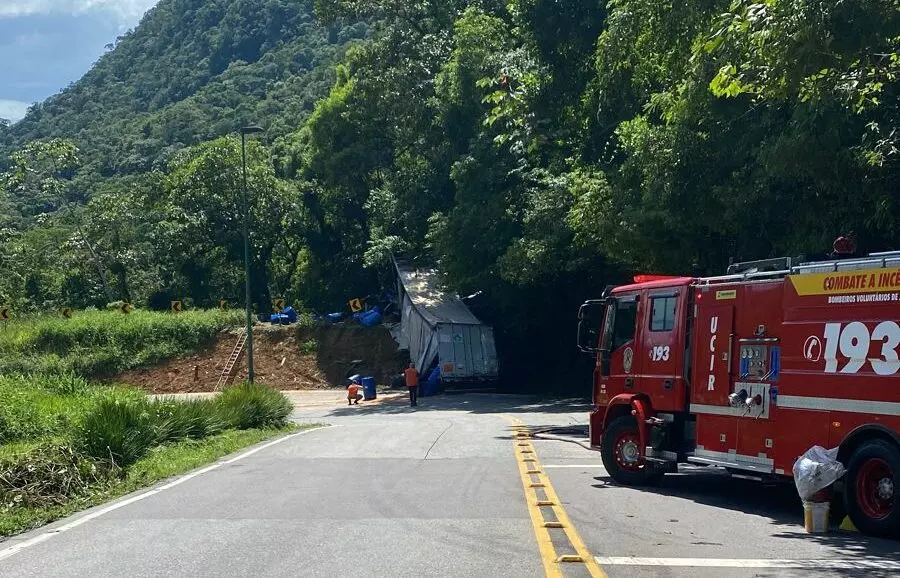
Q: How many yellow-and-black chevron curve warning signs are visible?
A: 7